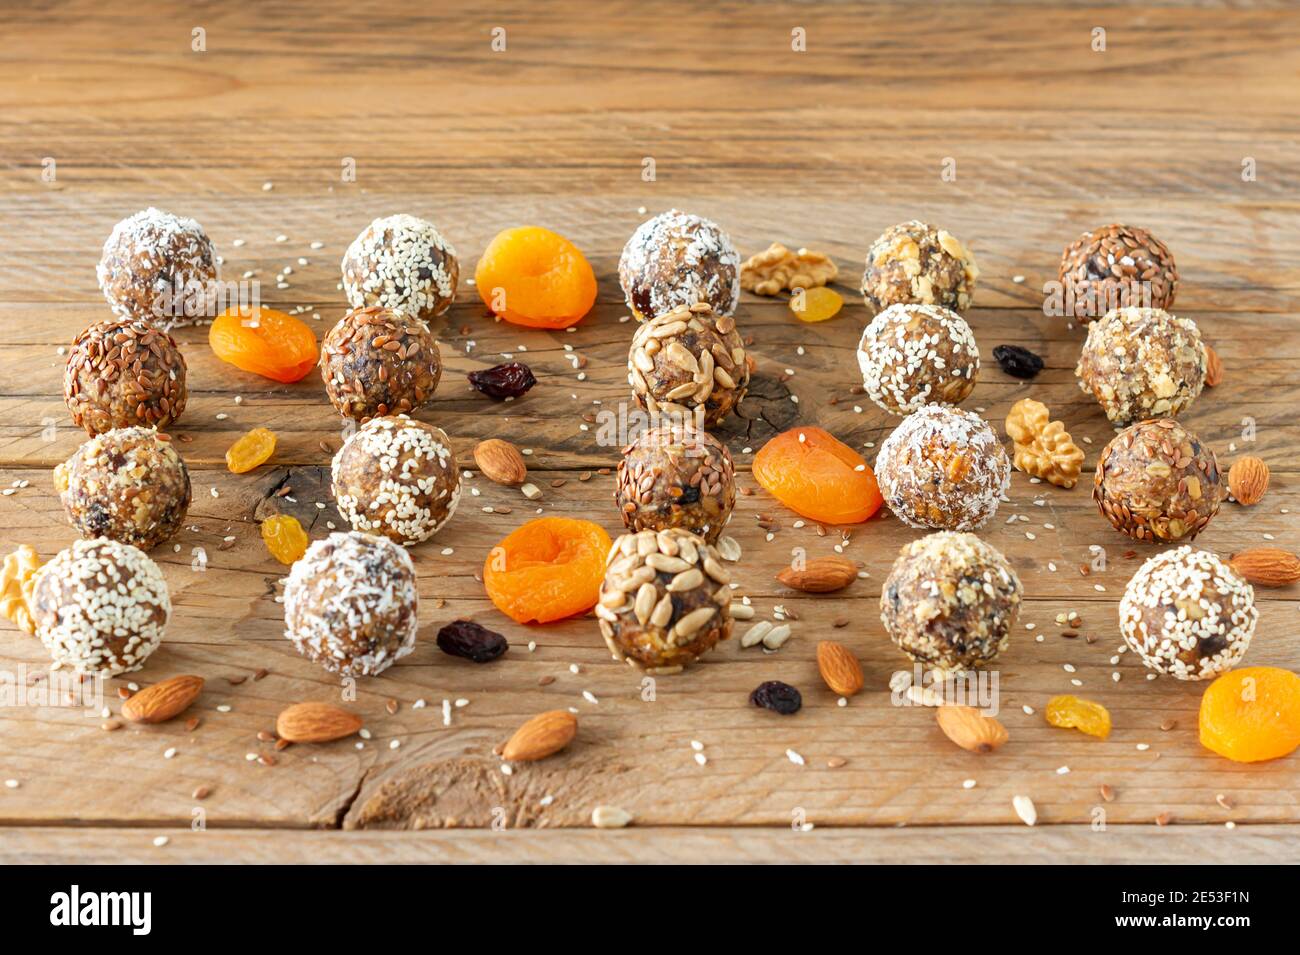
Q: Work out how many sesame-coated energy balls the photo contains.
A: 5